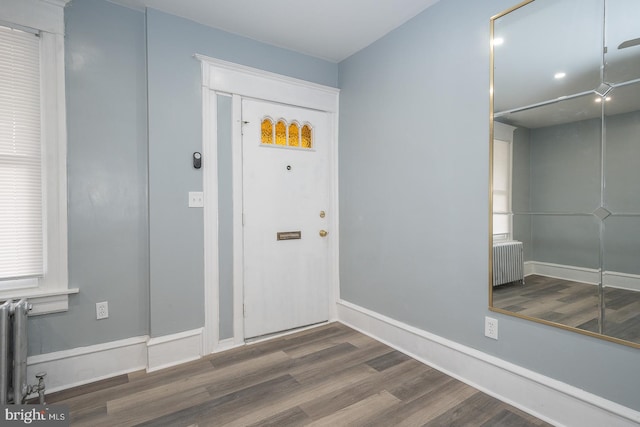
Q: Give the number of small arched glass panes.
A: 4